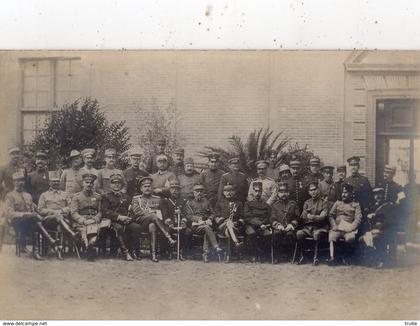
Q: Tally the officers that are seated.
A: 13